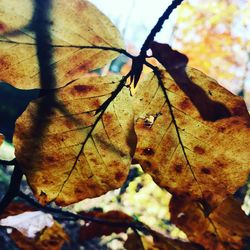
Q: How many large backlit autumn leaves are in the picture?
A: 3